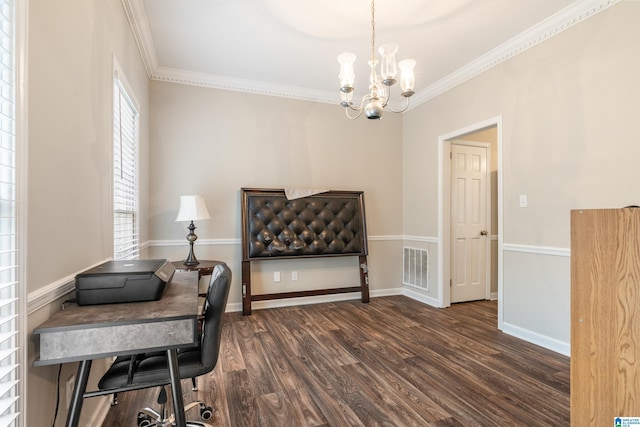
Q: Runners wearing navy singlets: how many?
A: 0